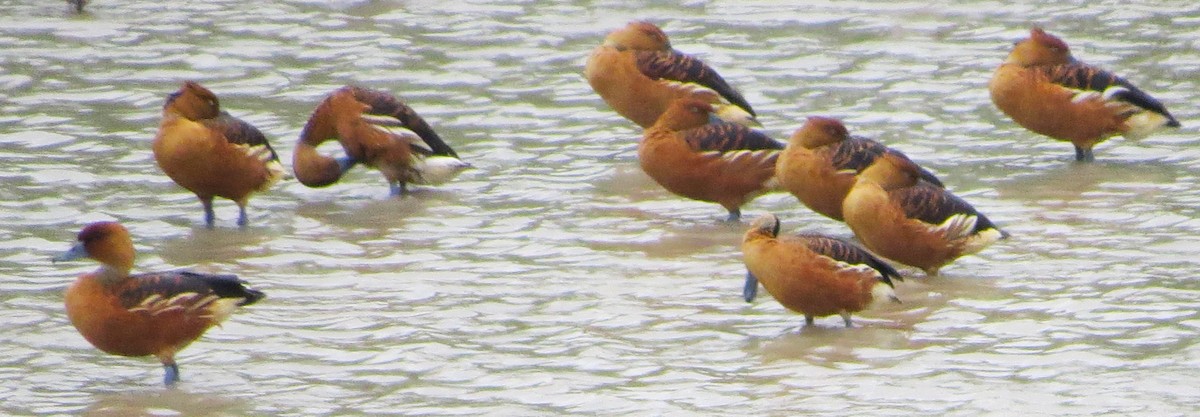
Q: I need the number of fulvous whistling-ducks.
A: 9